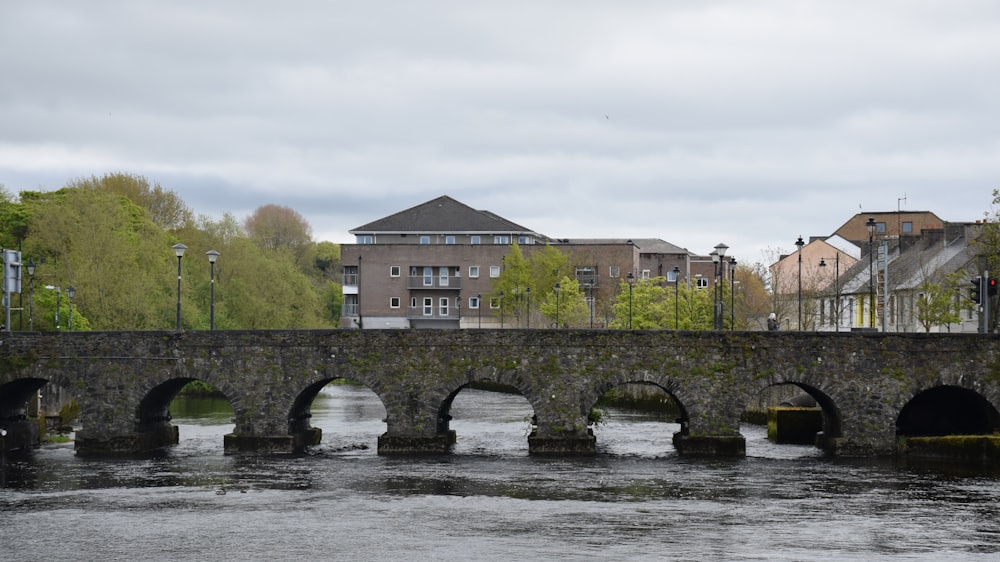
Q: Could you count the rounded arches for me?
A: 7